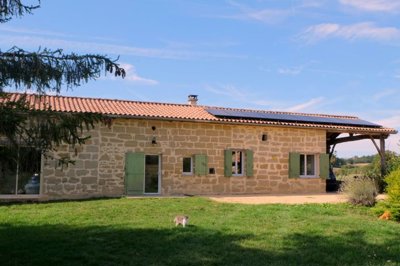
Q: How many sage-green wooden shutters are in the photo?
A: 6